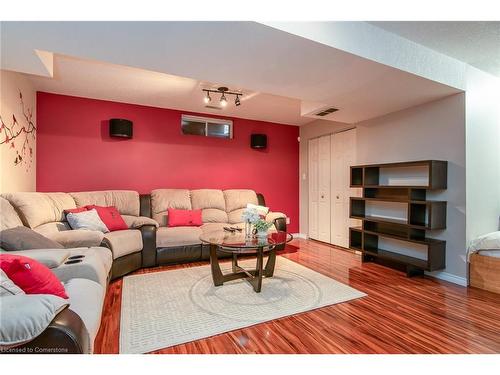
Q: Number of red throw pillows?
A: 4